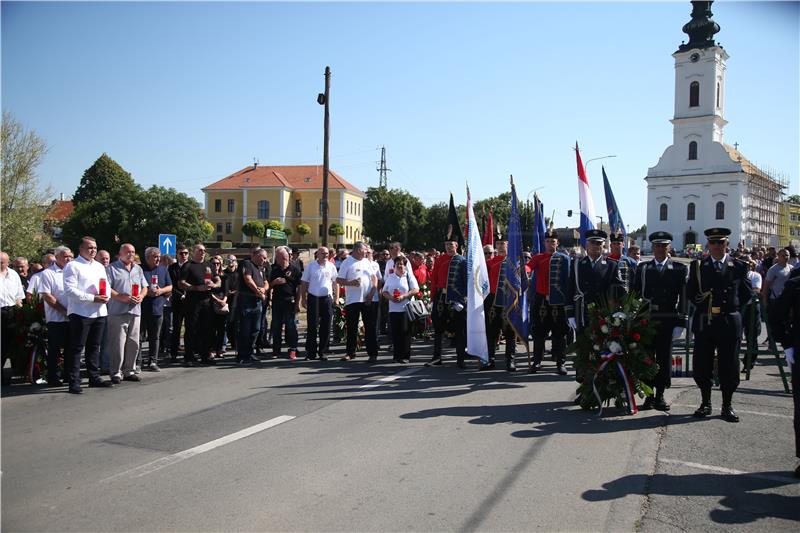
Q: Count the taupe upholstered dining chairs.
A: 0